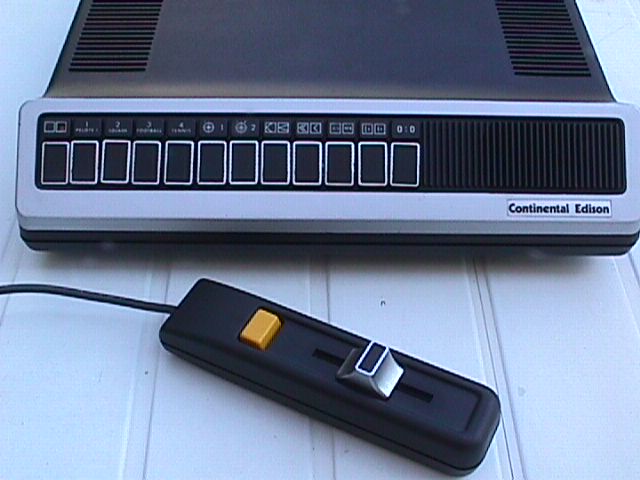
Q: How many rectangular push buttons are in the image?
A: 13